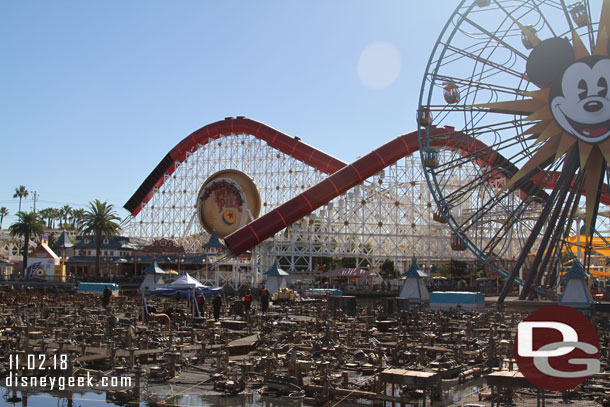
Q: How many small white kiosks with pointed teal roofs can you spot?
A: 4